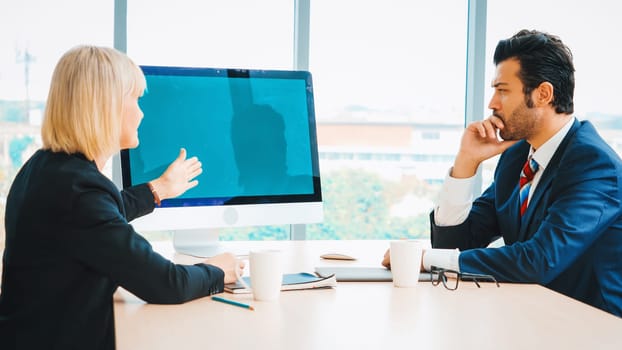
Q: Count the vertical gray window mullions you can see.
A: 3